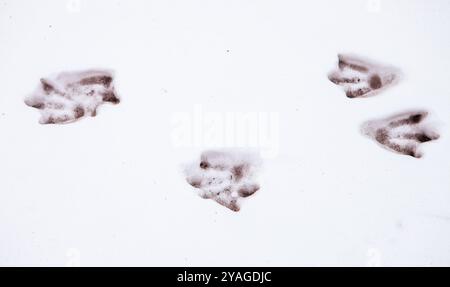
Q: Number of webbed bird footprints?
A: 4